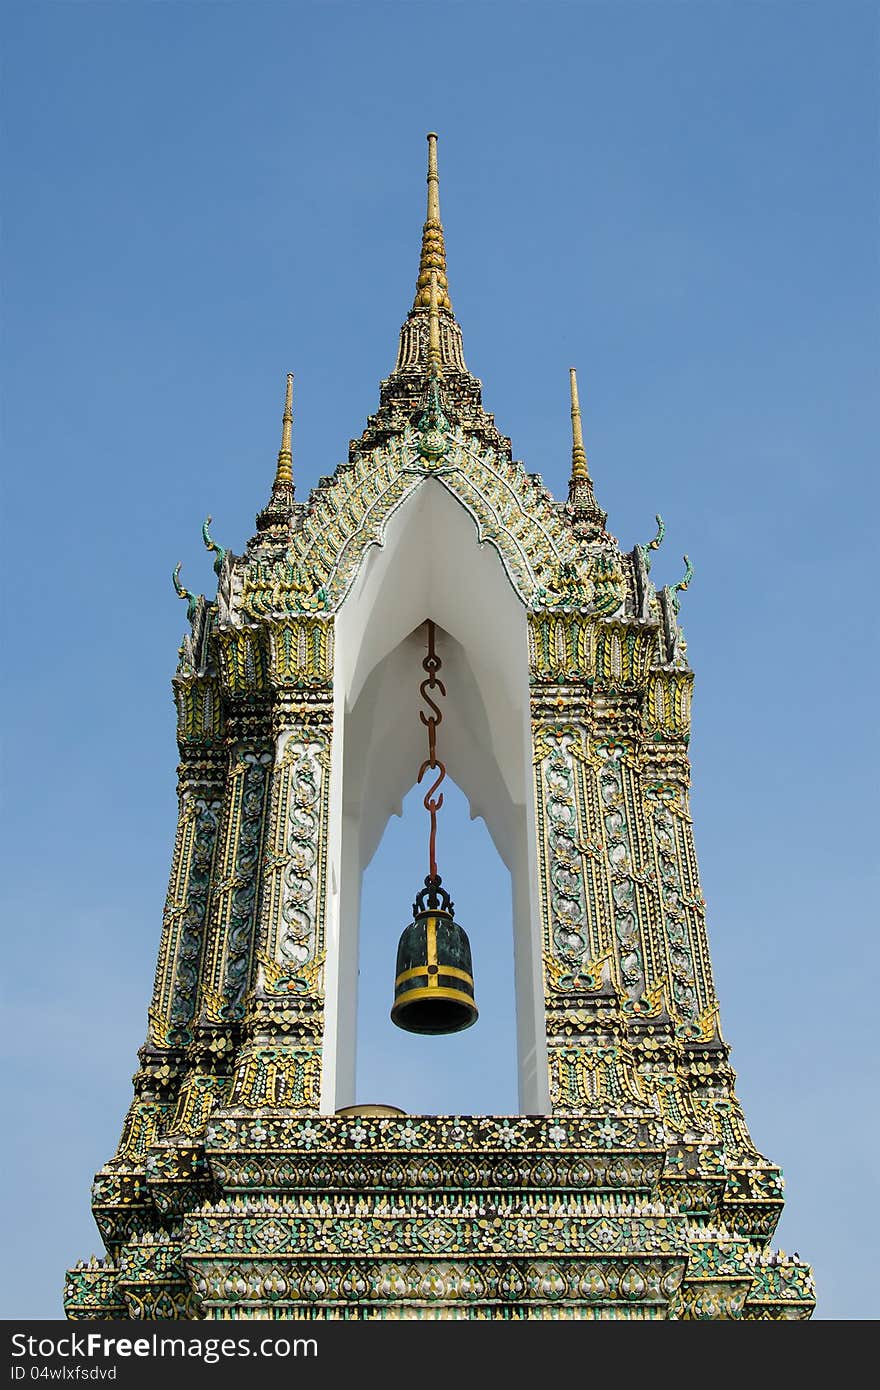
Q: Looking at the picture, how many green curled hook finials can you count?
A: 4